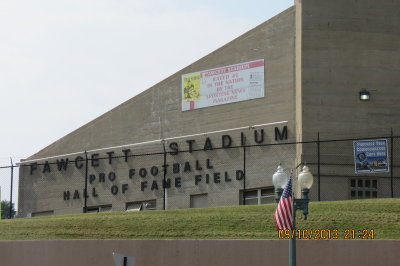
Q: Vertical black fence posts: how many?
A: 6